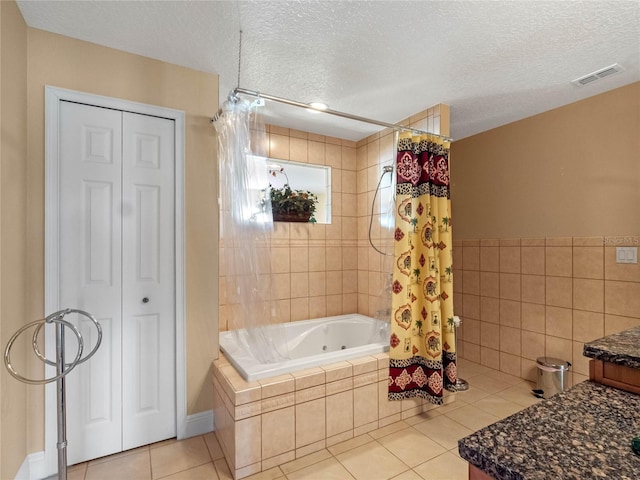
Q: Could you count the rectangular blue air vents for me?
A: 0